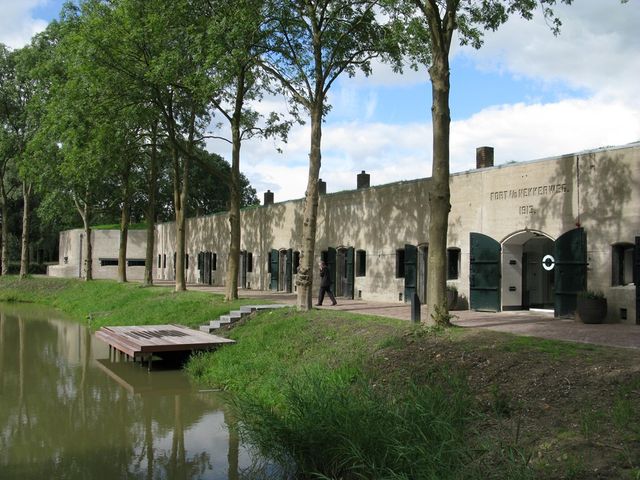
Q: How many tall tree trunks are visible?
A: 9